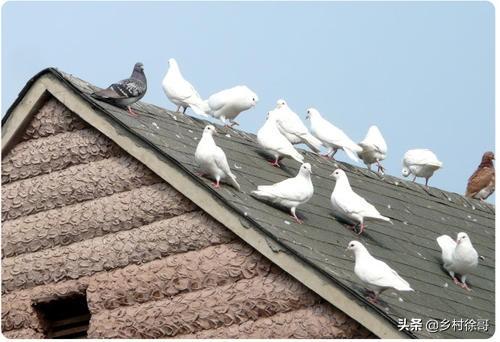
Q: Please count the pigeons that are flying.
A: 0